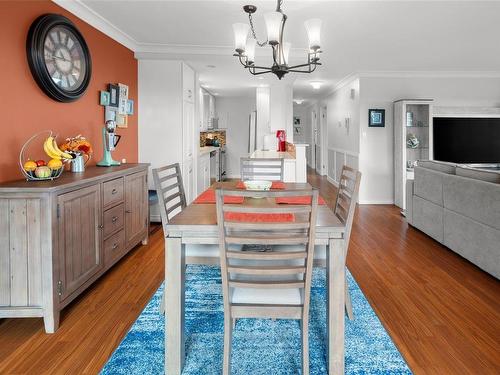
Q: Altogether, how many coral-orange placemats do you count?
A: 4